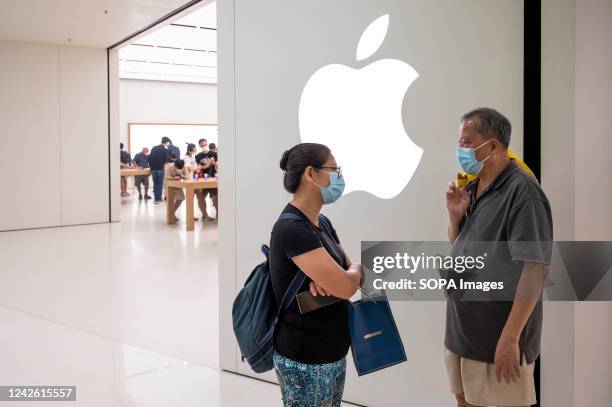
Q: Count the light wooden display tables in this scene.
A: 2